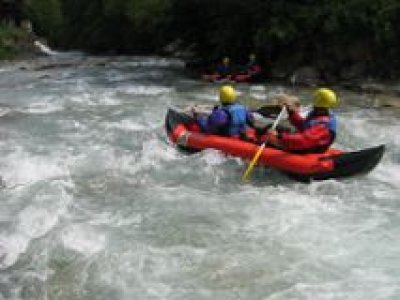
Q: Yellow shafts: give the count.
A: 1